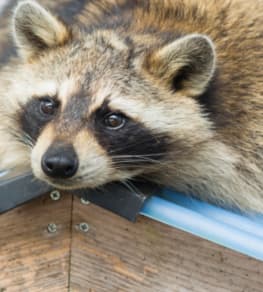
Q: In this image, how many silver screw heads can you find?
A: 4